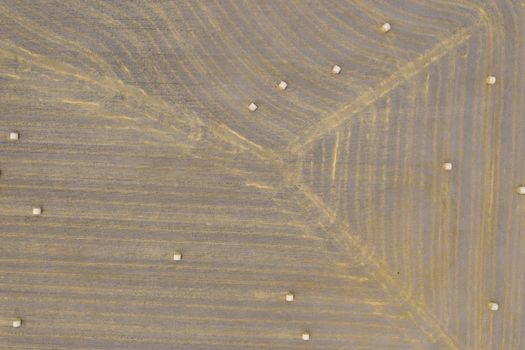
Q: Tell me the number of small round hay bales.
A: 14